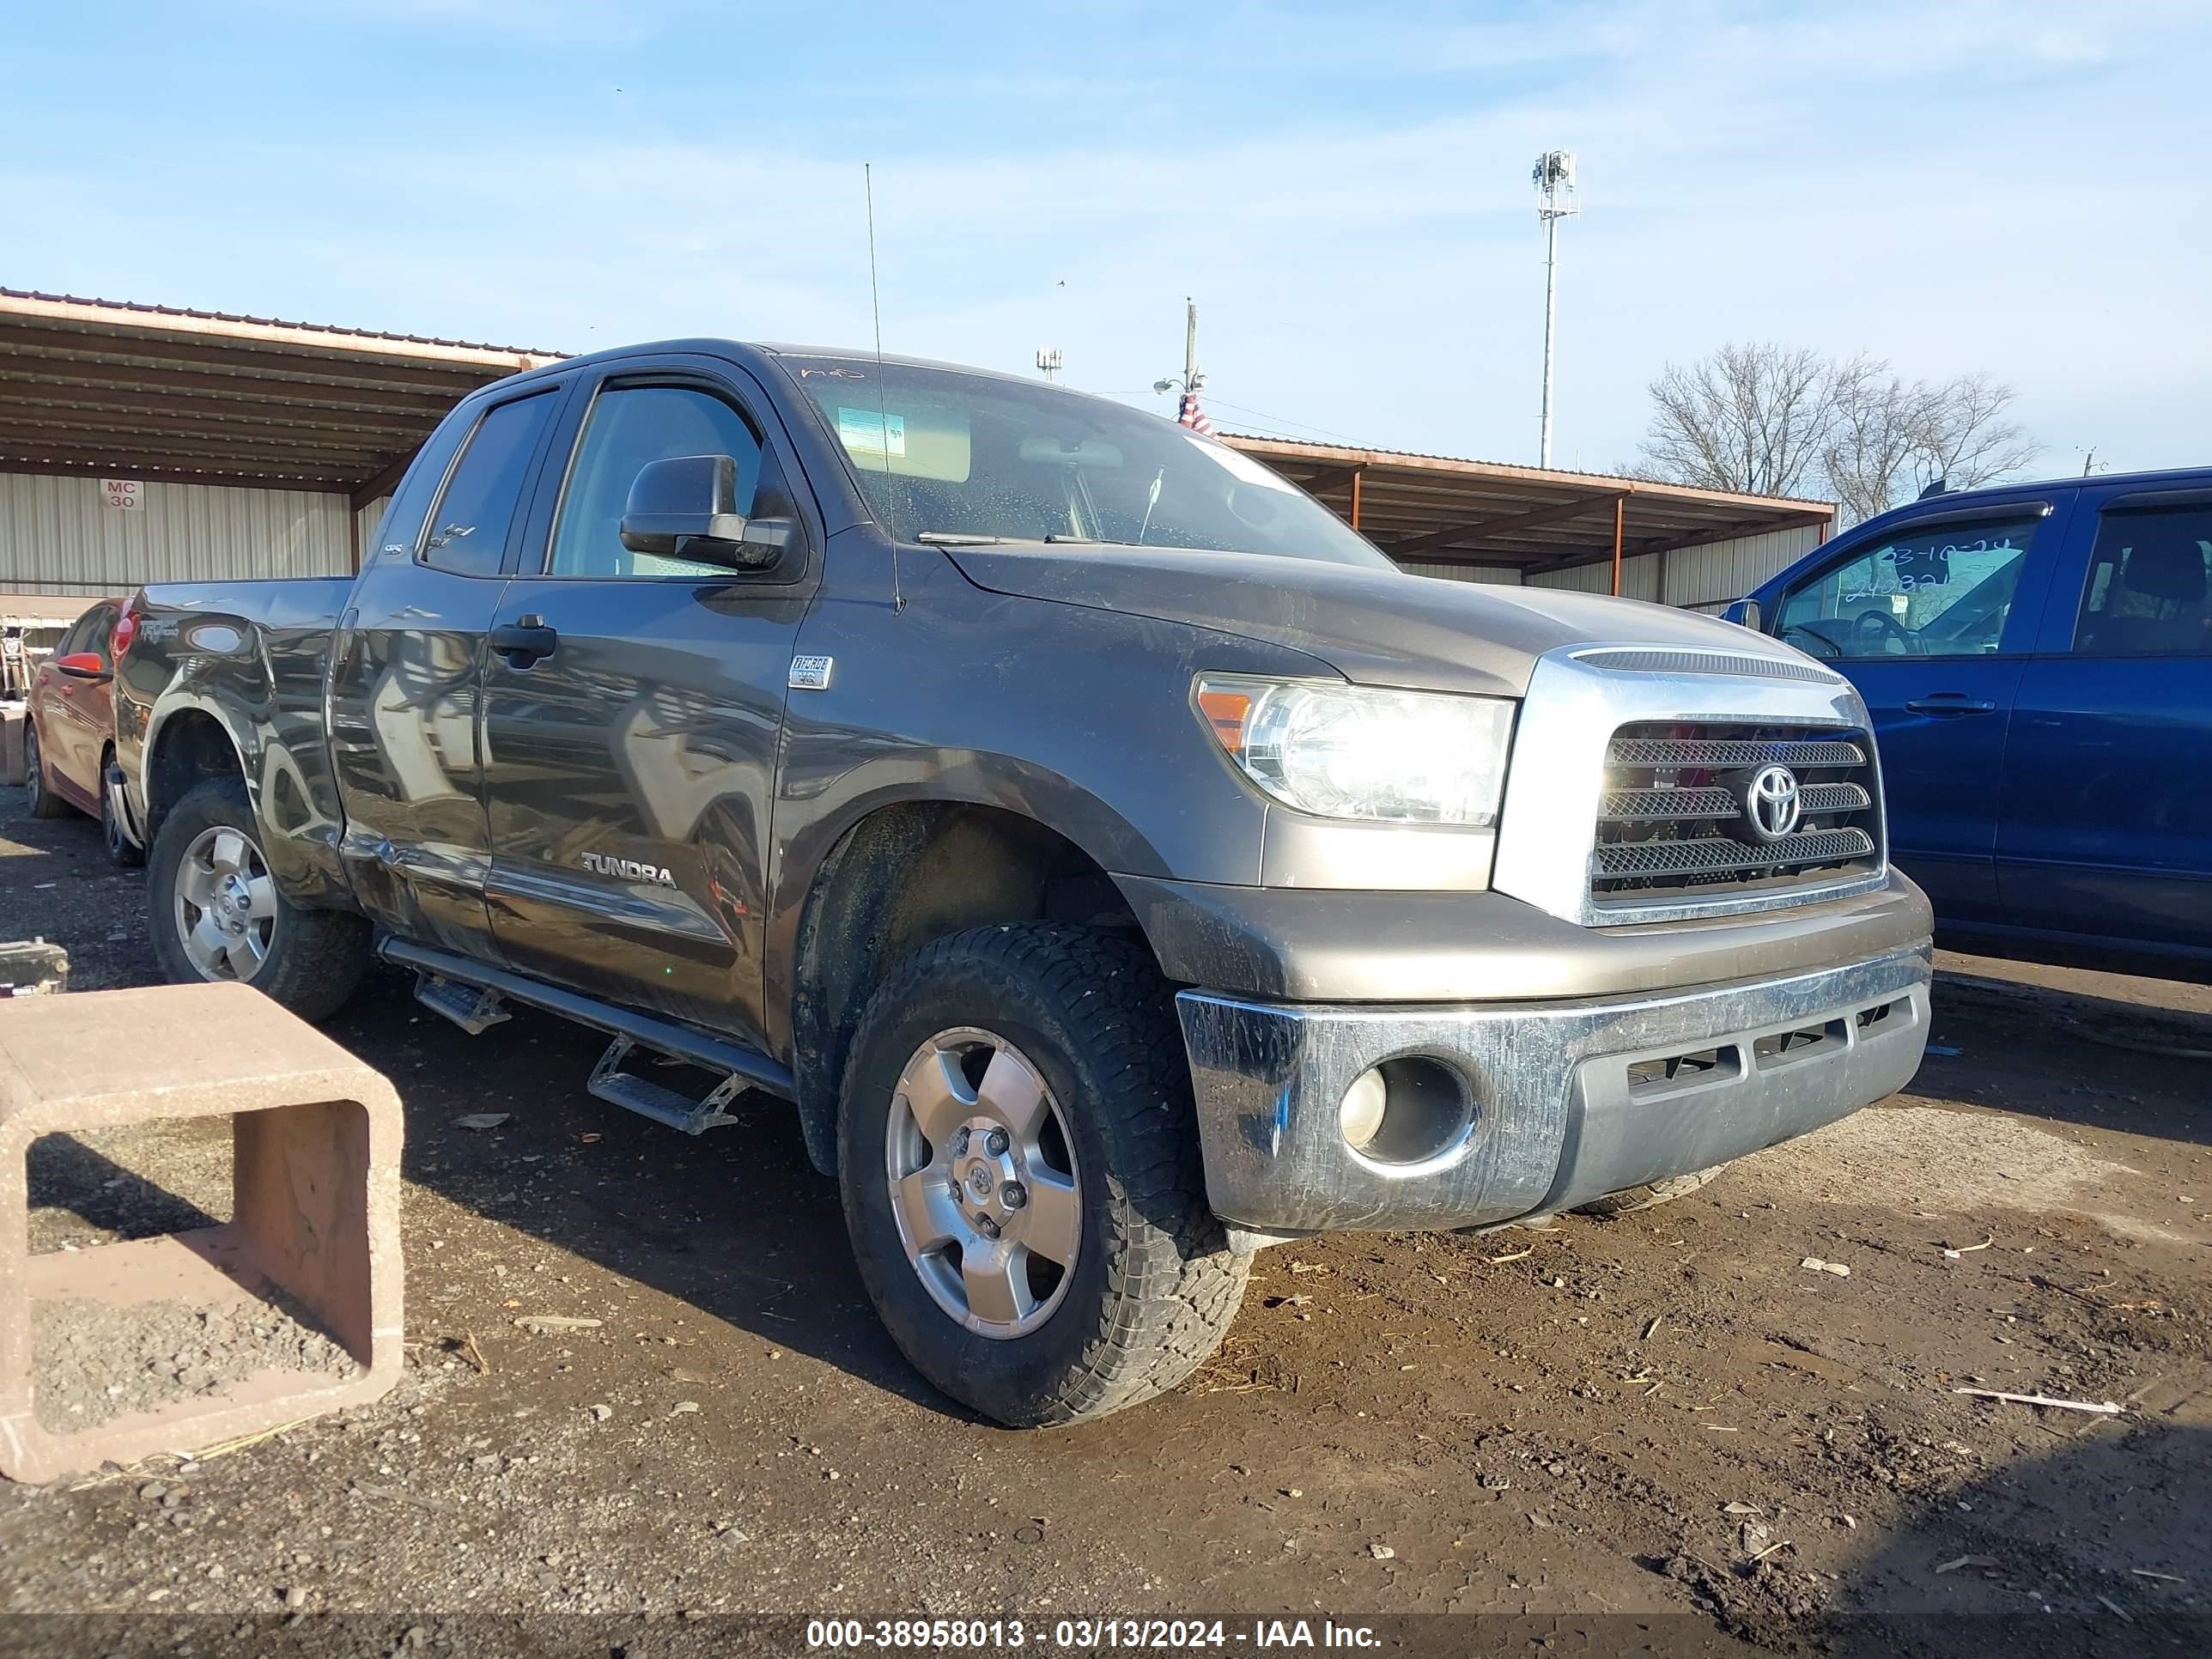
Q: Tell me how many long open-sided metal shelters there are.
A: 2